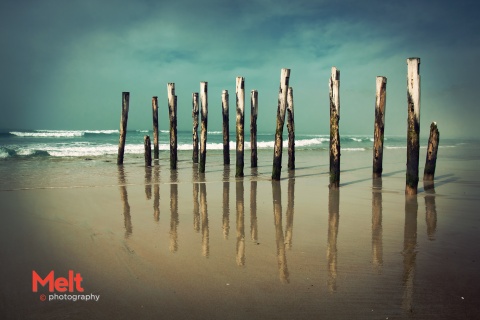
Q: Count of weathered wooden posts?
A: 15